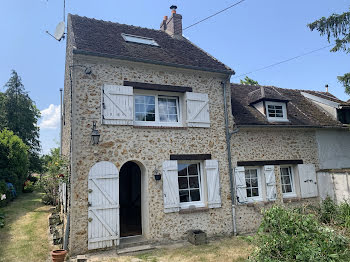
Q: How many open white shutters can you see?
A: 7